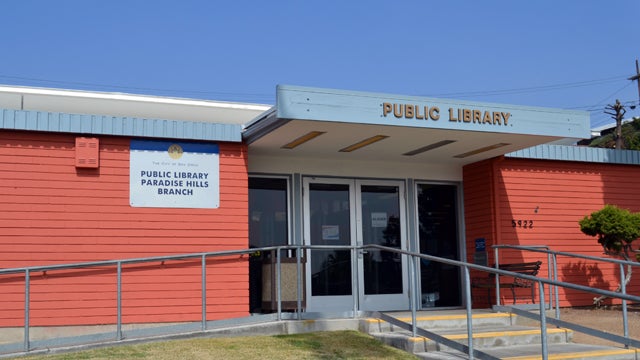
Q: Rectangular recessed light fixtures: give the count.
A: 4